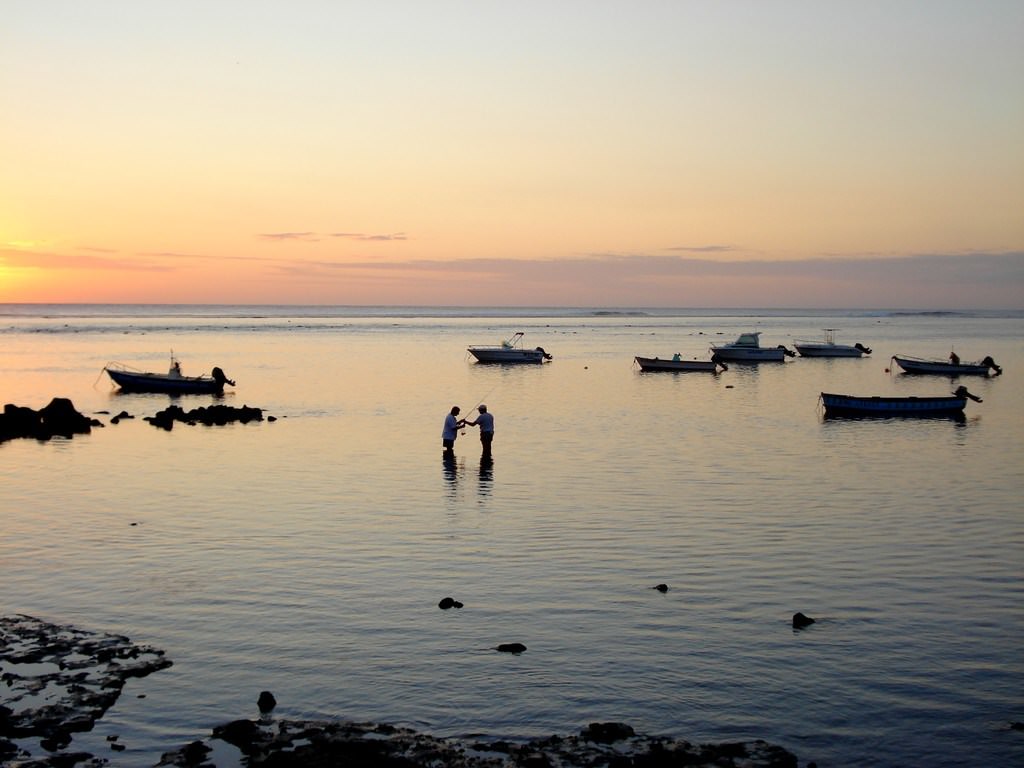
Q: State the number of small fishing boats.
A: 7